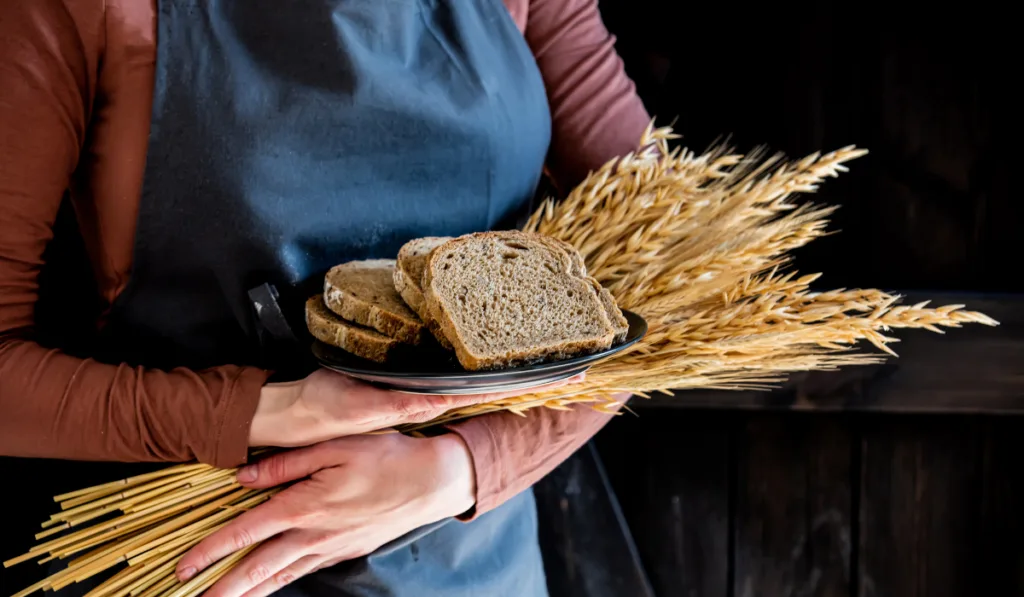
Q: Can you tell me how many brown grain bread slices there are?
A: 5